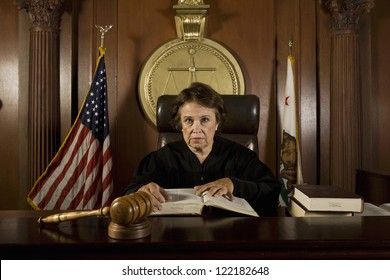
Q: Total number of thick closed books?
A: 2